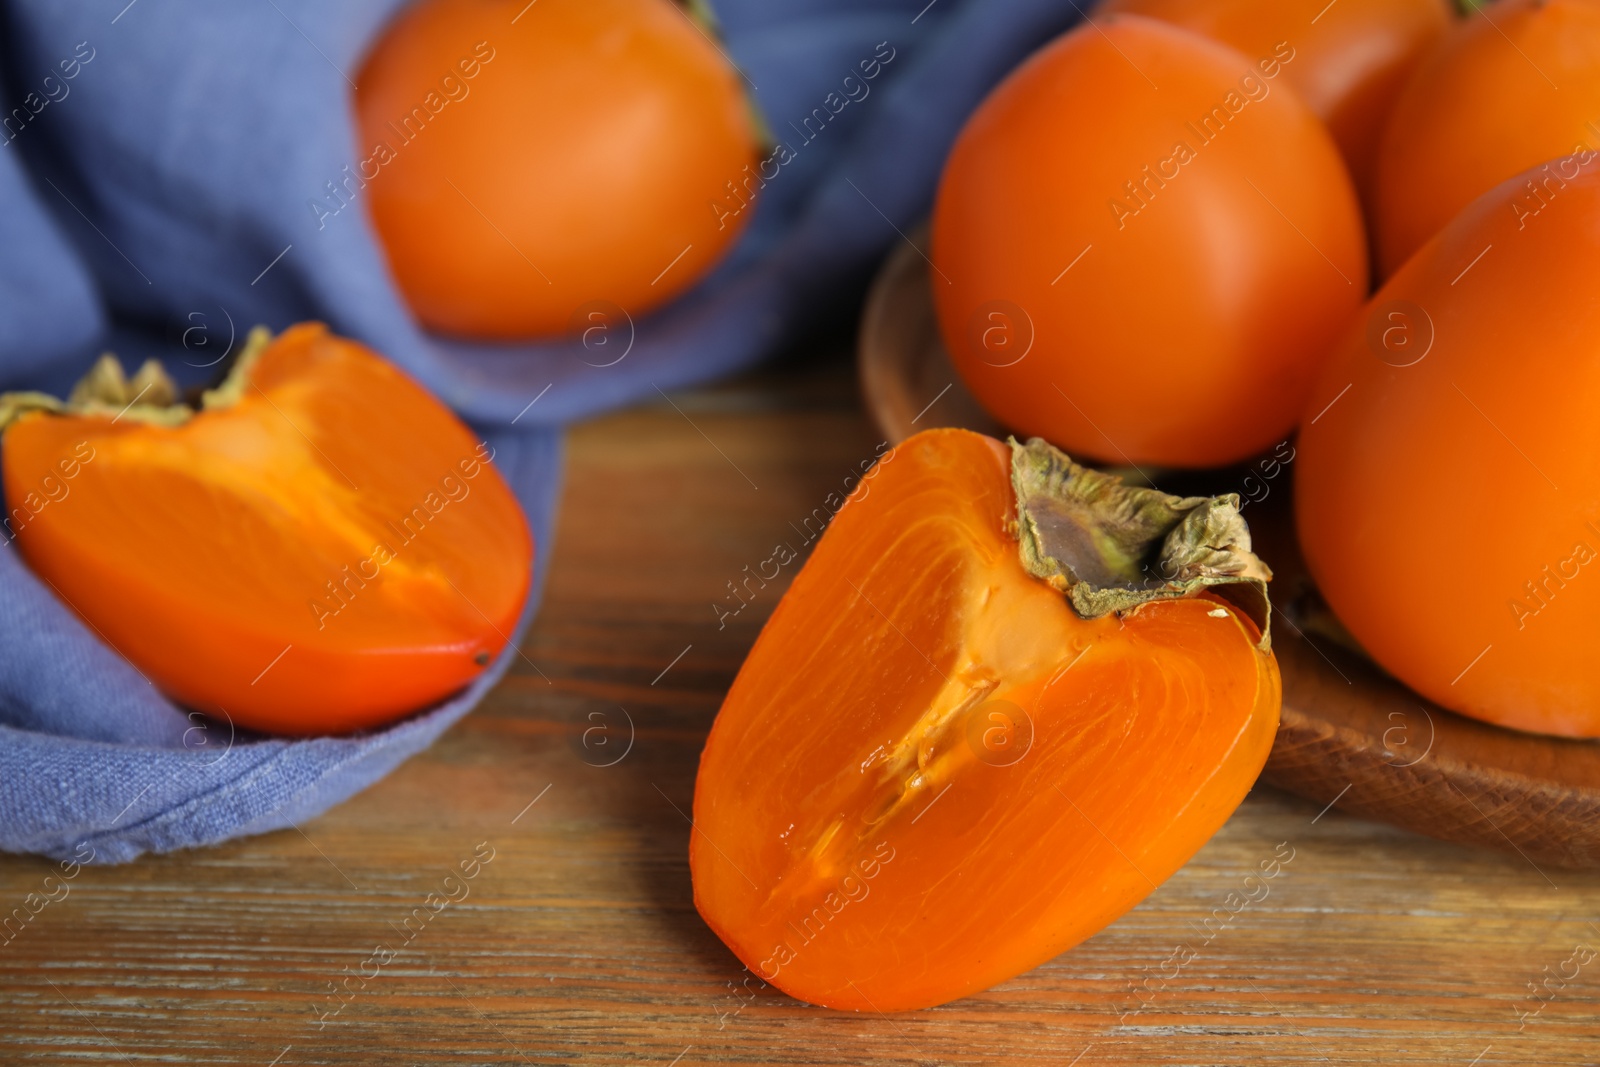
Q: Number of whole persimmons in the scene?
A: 5